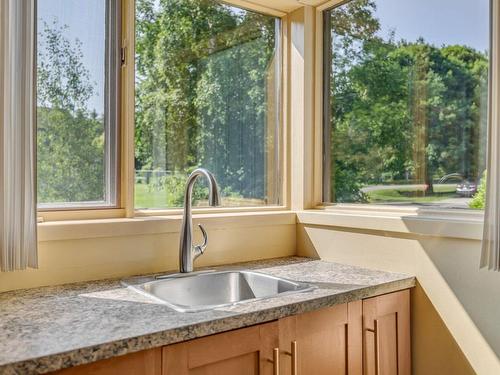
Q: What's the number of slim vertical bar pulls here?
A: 3